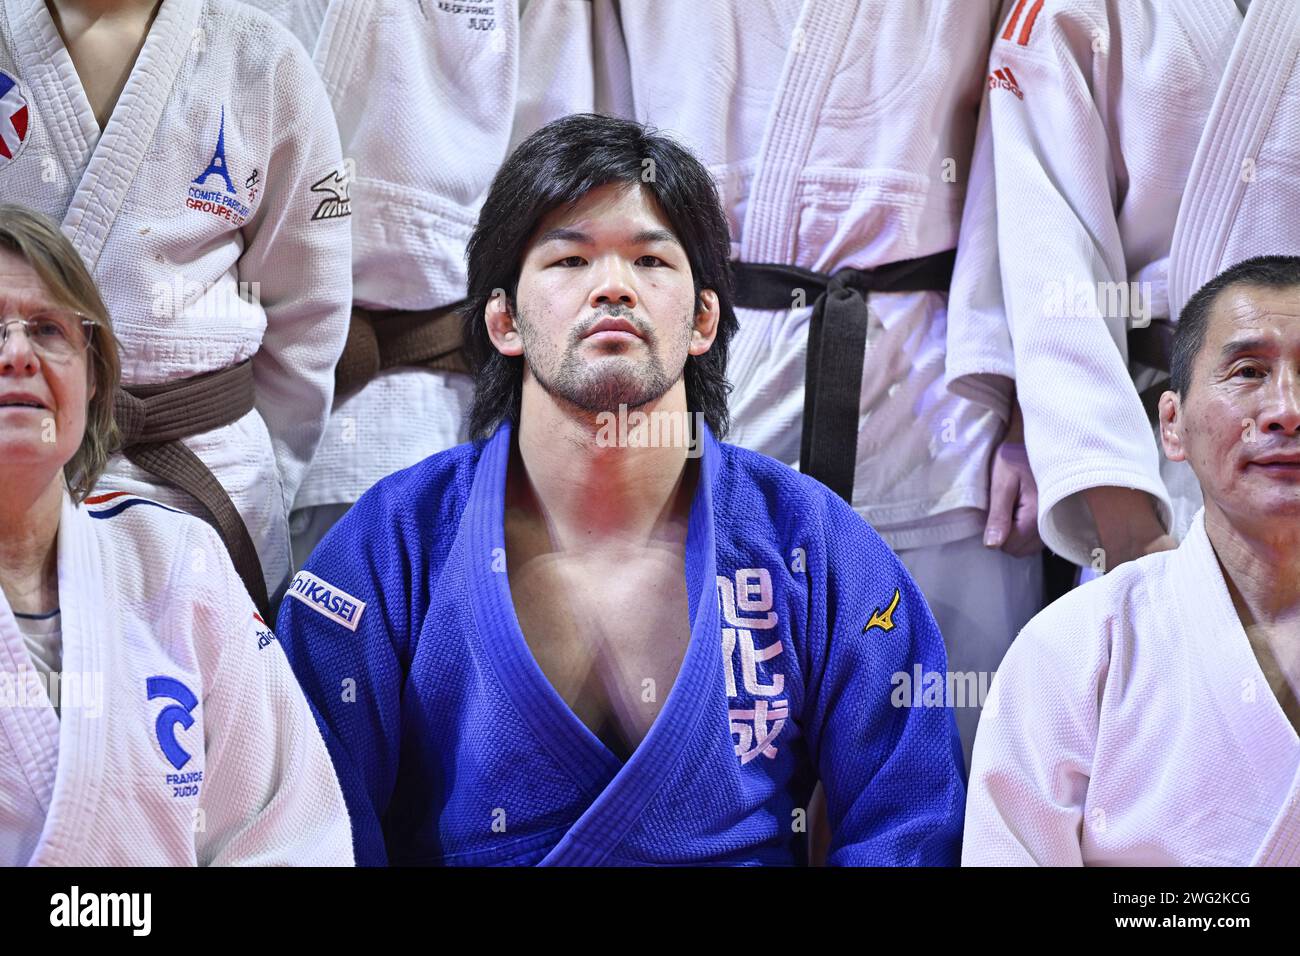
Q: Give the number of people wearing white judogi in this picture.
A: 6